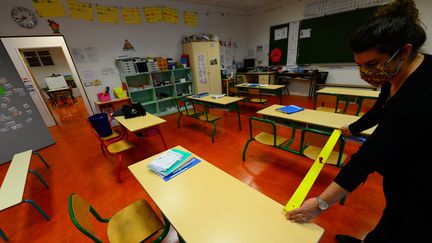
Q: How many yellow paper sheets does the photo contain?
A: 7